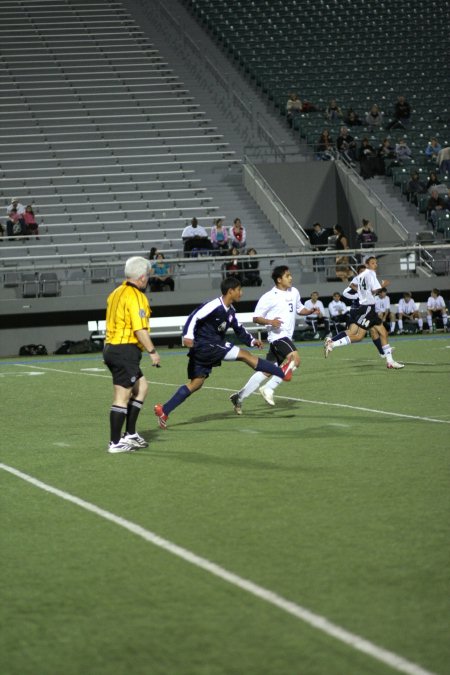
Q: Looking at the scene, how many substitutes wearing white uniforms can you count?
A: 5